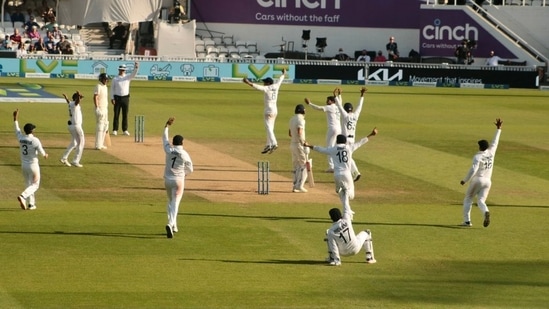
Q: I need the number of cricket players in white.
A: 11